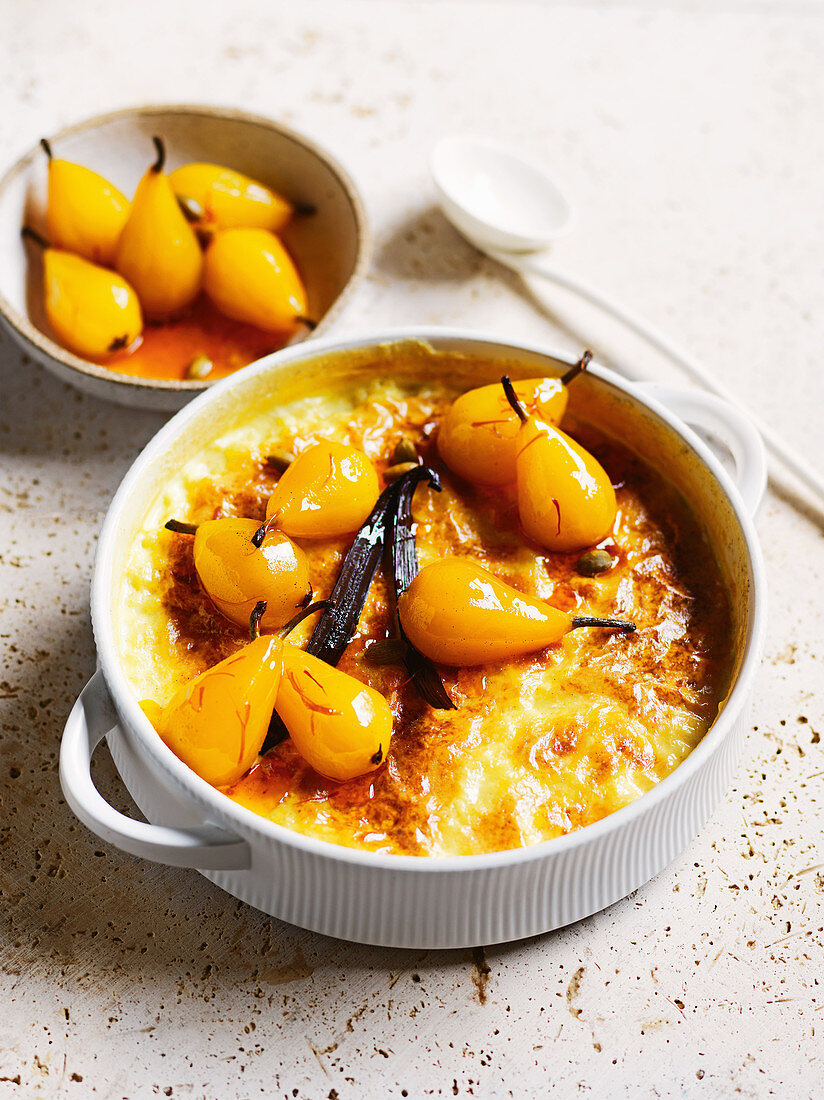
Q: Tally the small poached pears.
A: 12